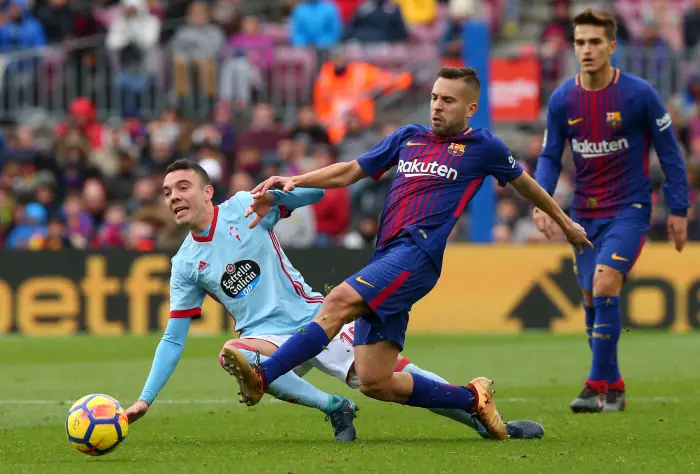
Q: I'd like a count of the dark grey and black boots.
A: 4